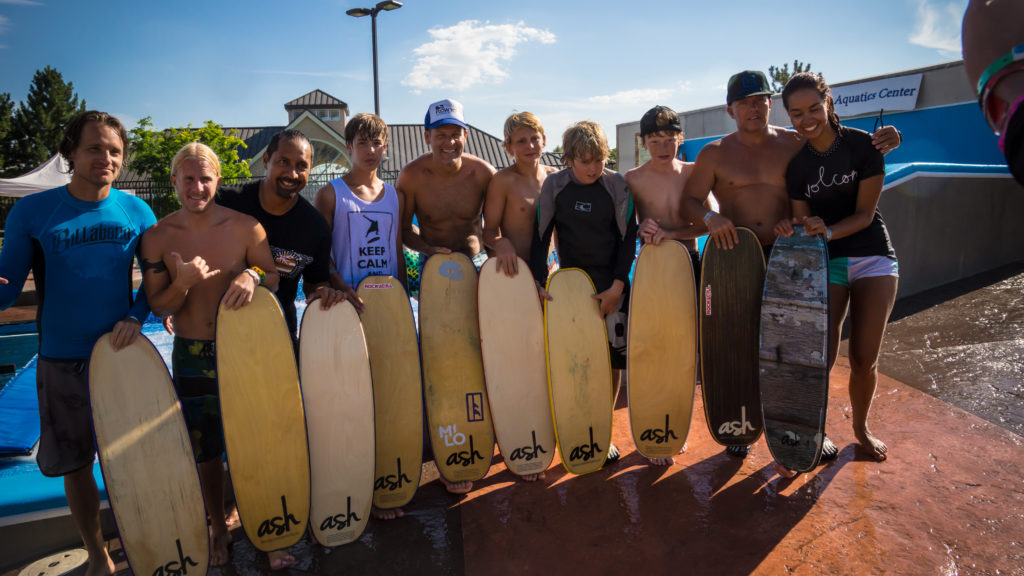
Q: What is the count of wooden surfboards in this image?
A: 10